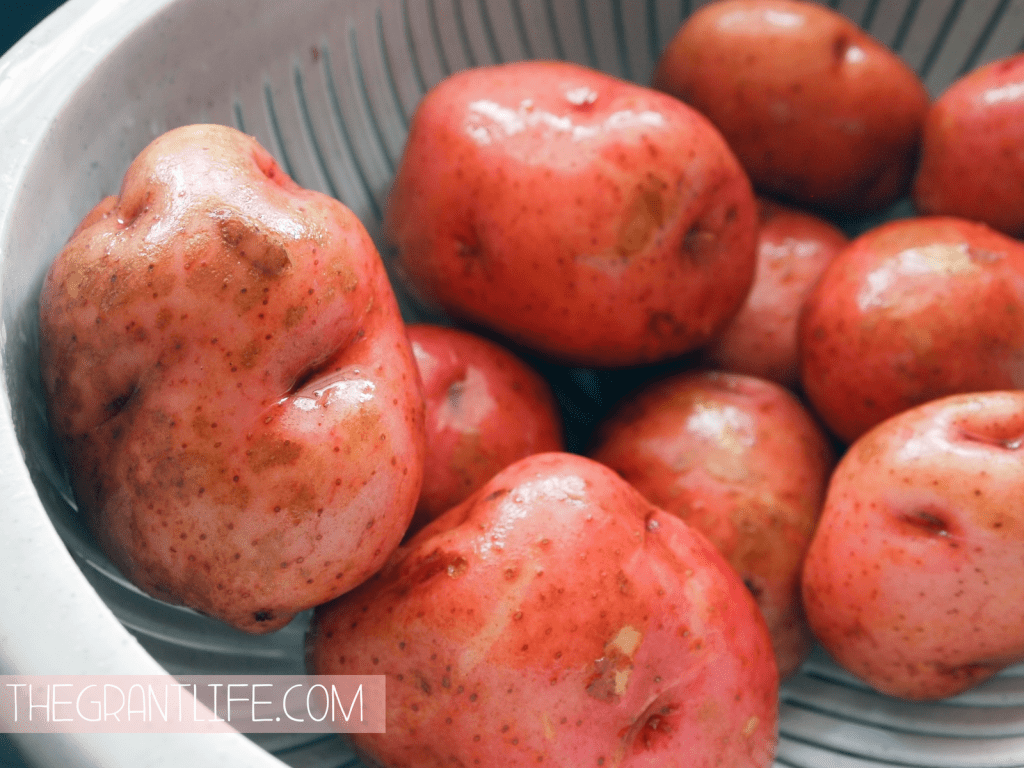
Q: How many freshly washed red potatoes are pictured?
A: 10